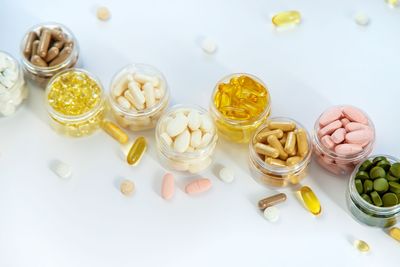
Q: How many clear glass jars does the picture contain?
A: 9